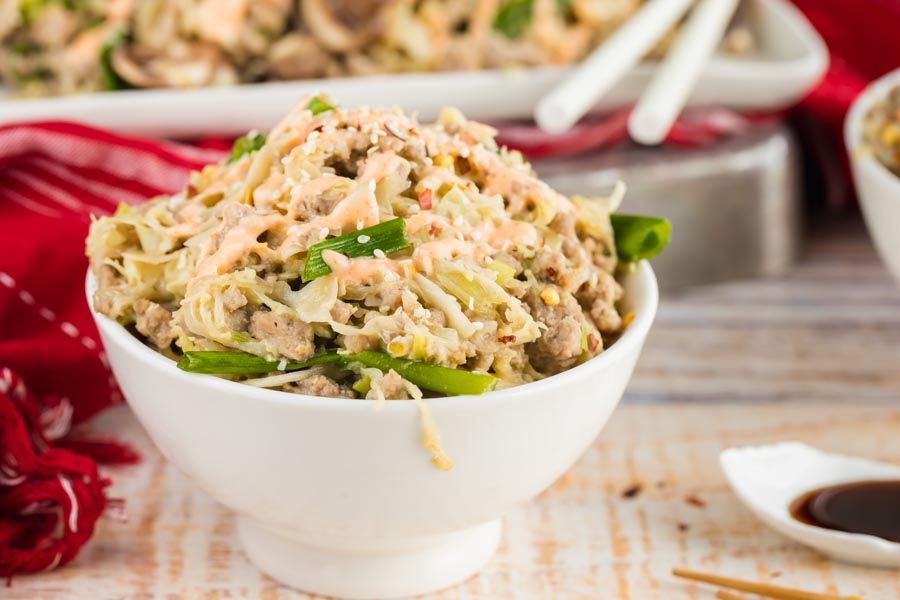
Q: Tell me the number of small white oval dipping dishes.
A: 1